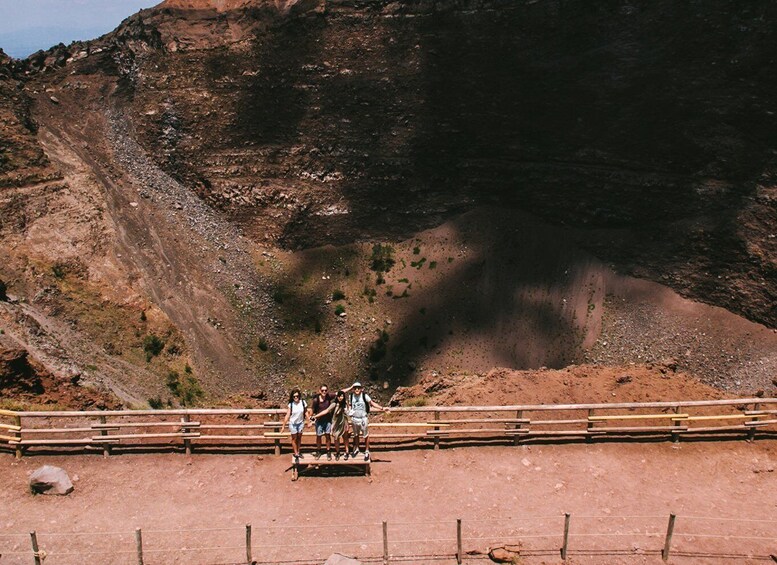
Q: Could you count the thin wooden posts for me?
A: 7